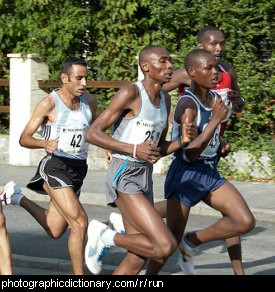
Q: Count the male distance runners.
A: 4